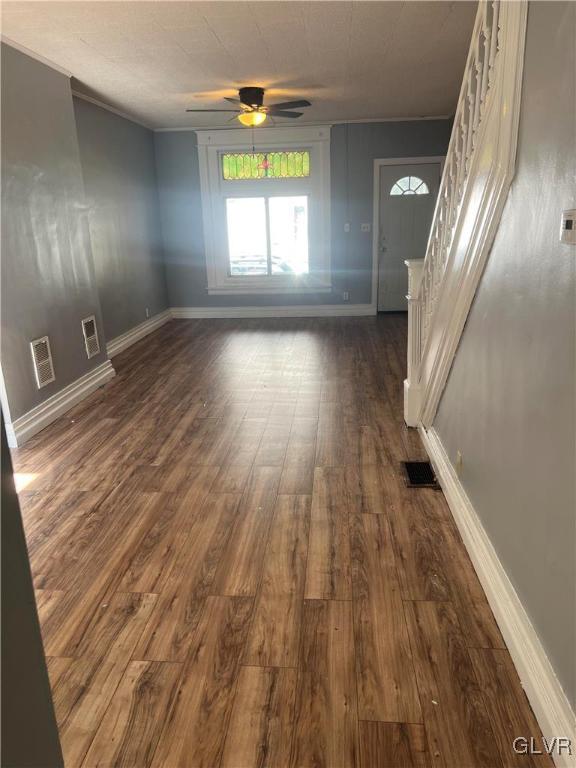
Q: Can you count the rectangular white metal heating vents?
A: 2